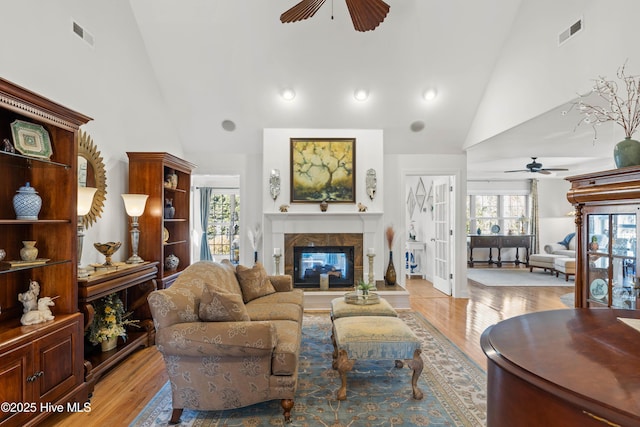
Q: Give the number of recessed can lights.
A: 3